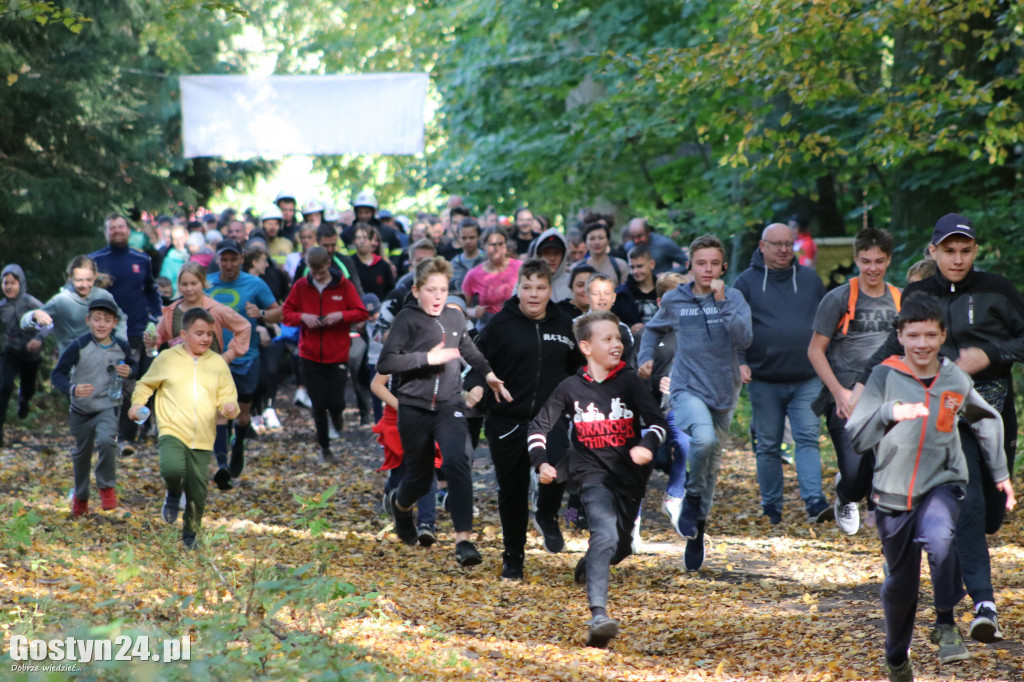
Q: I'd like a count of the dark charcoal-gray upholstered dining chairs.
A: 0